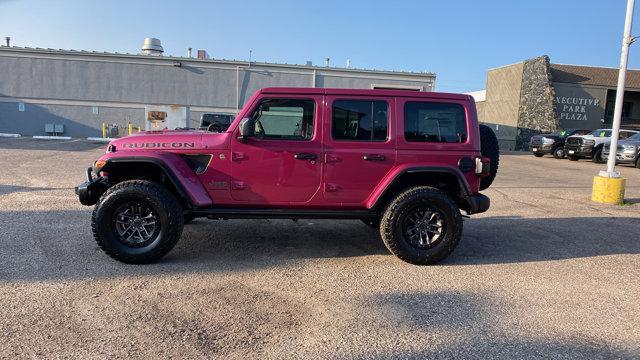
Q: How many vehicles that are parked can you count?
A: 5